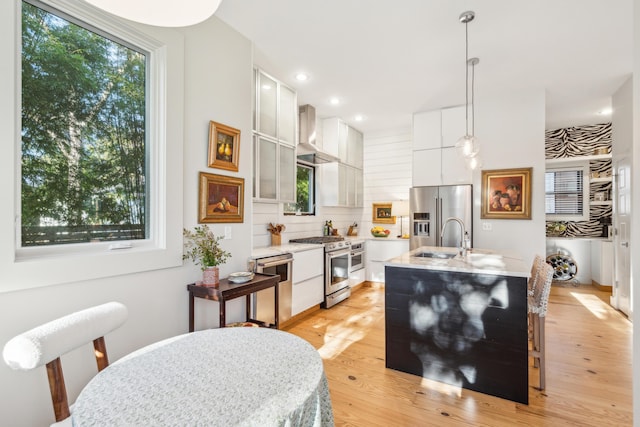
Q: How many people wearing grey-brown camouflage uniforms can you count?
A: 0